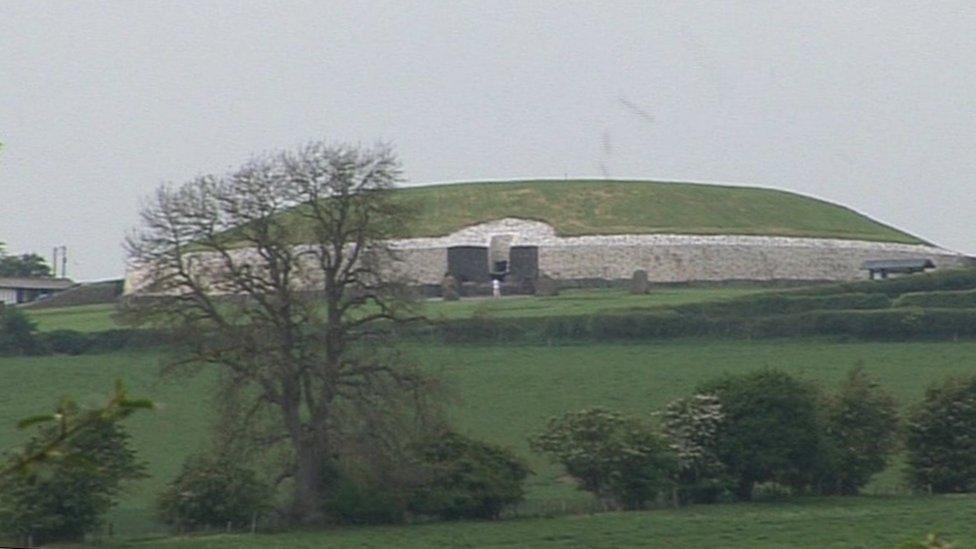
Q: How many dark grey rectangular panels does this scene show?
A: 2